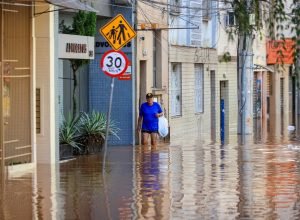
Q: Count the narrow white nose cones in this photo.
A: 0